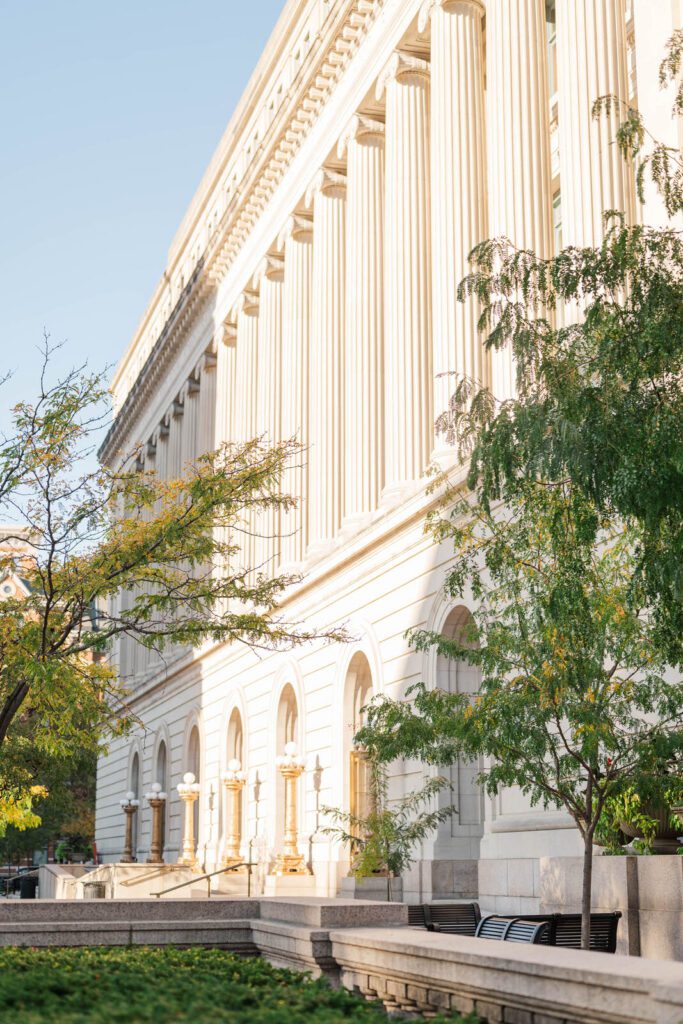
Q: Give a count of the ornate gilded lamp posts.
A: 5